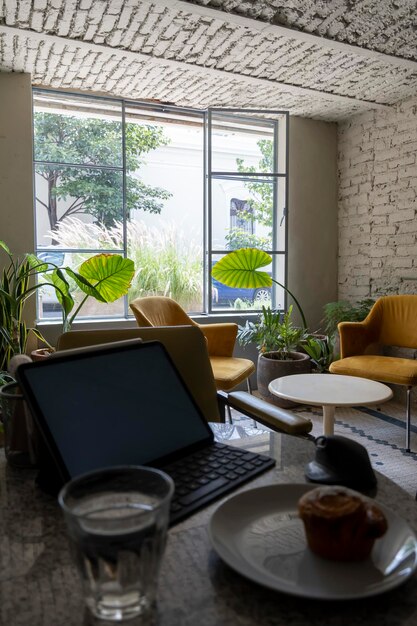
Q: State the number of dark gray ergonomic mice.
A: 1